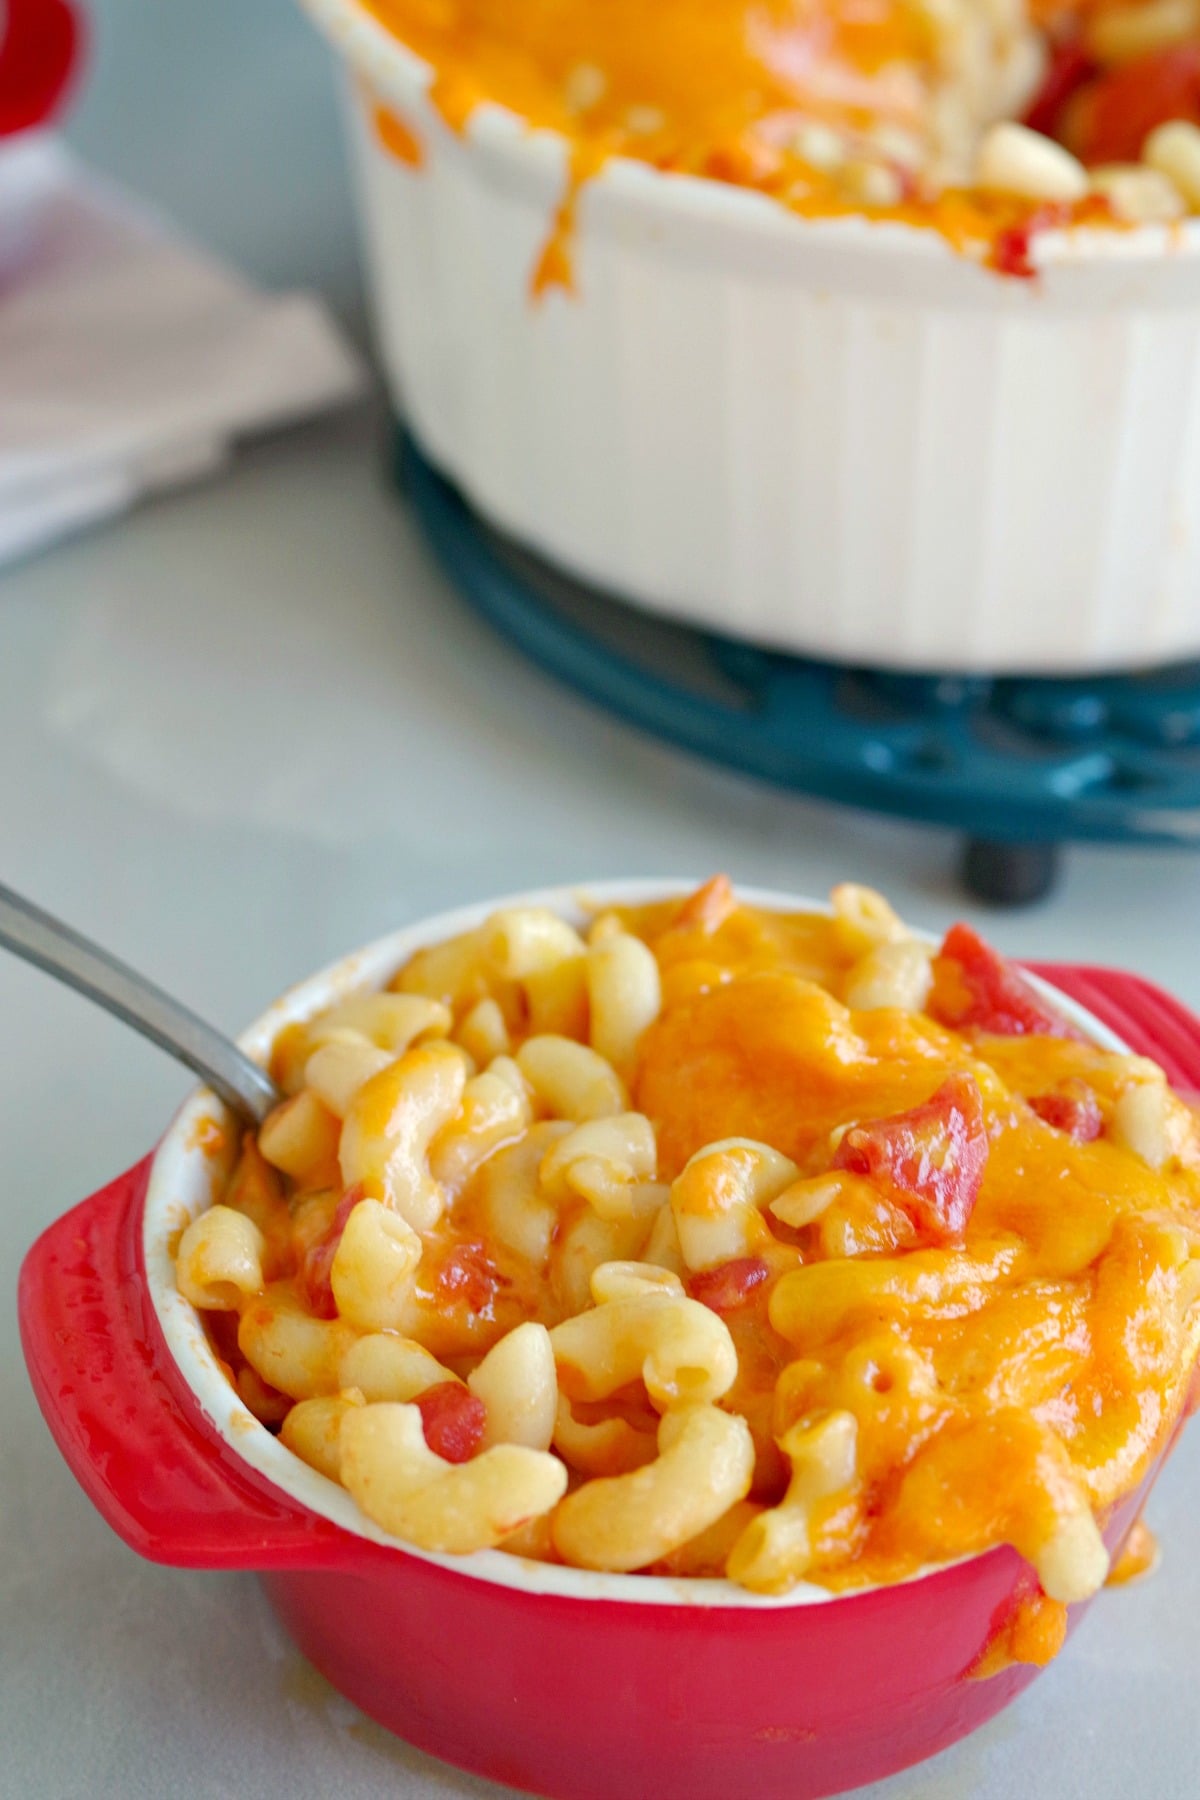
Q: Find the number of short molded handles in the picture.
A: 2